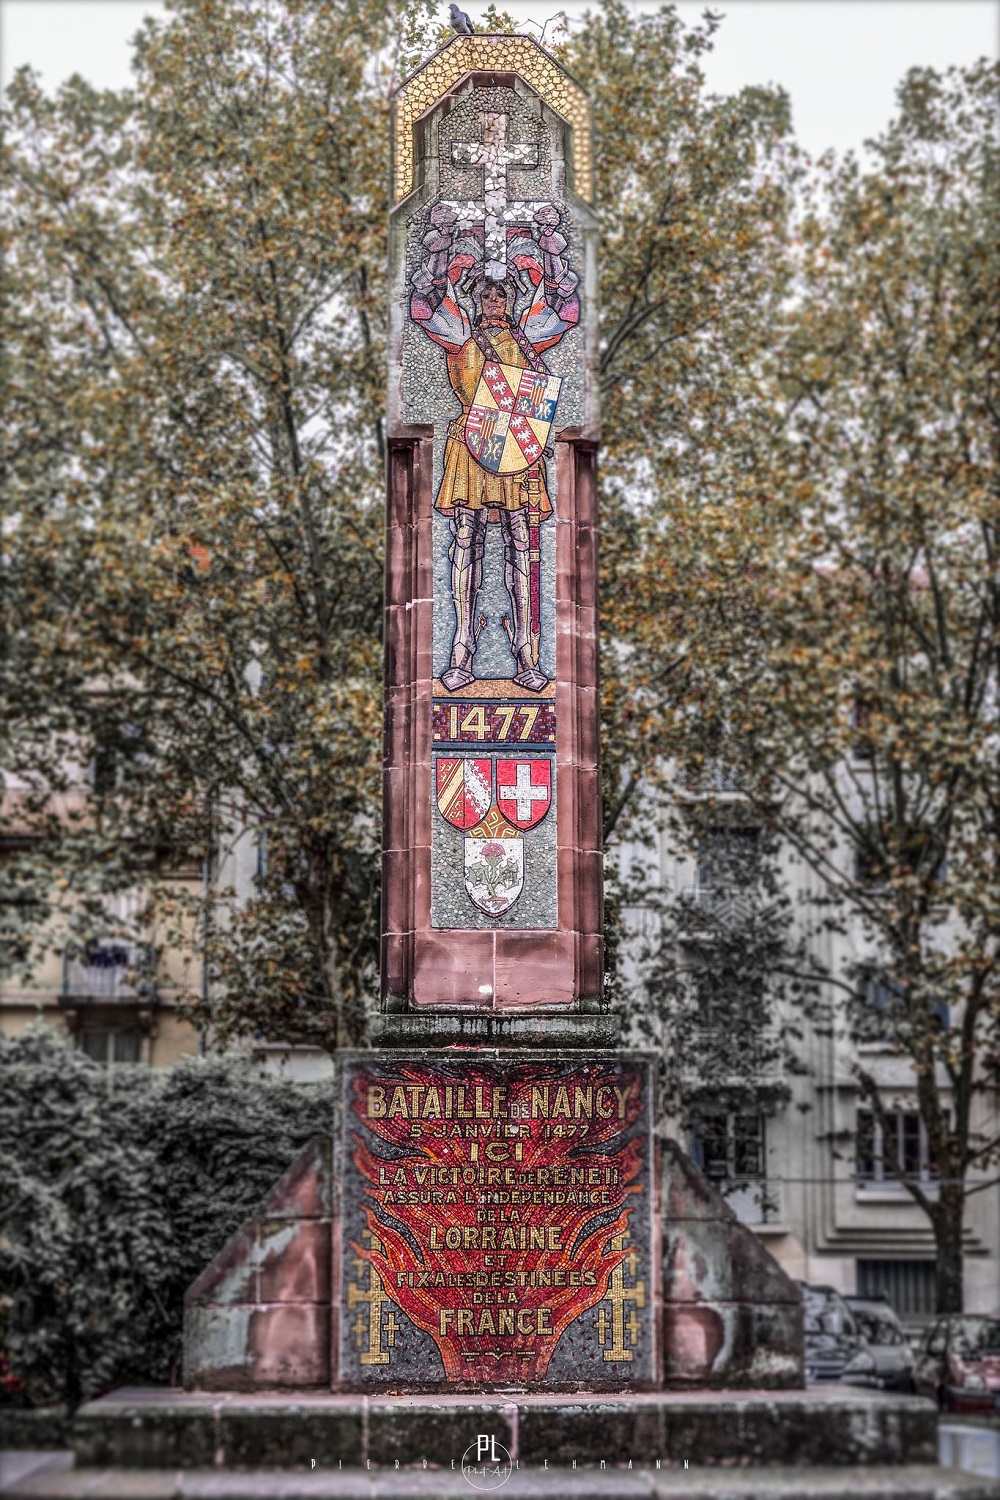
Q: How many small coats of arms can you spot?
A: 3